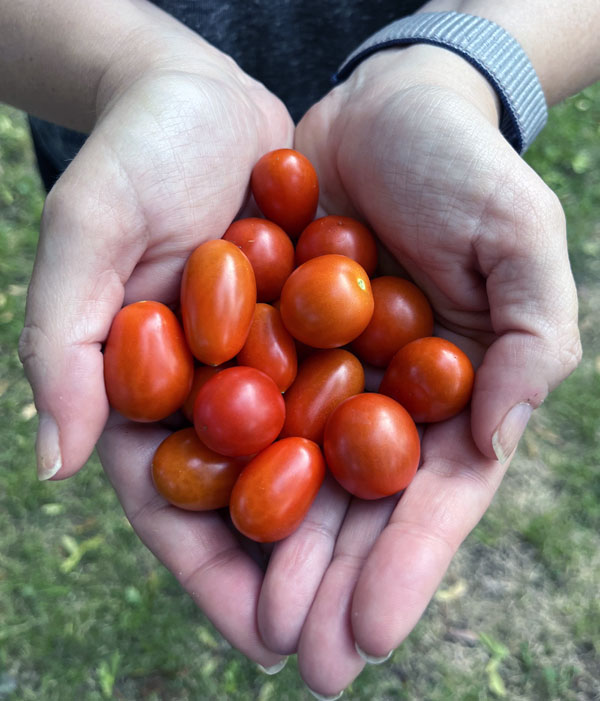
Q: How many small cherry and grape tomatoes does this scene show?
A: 15